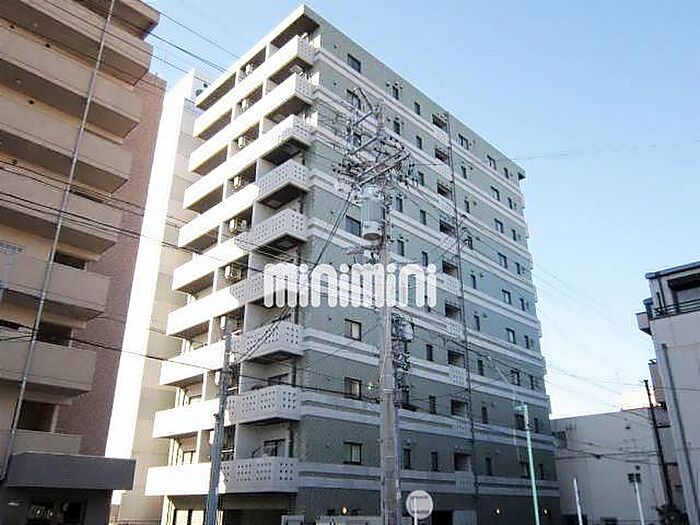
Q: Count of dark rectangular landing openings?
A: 9